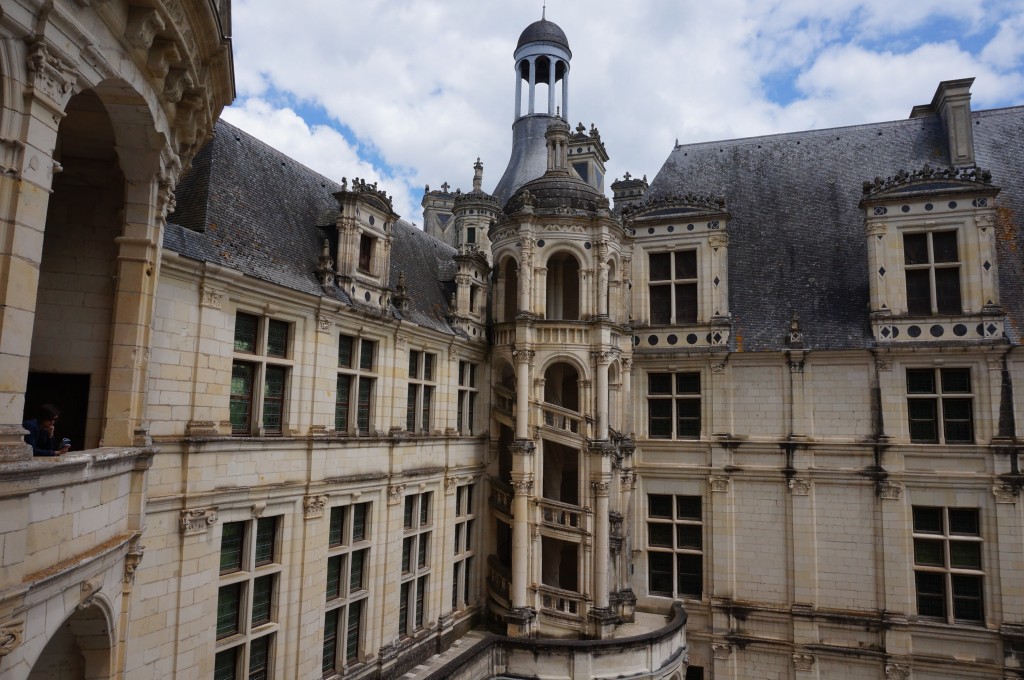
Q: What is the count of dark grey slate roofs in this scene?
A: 2